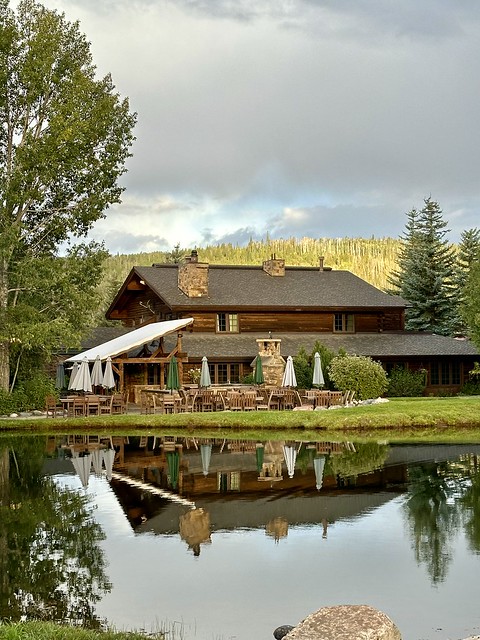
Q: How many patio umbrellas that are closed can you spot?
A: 10